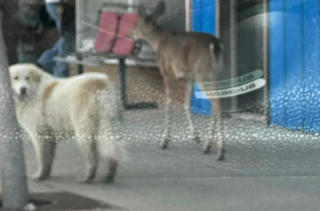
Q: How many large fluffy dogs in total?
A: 1